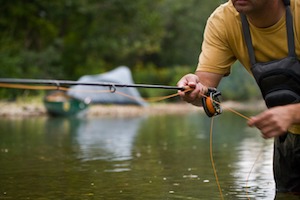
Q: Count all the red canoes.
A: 0